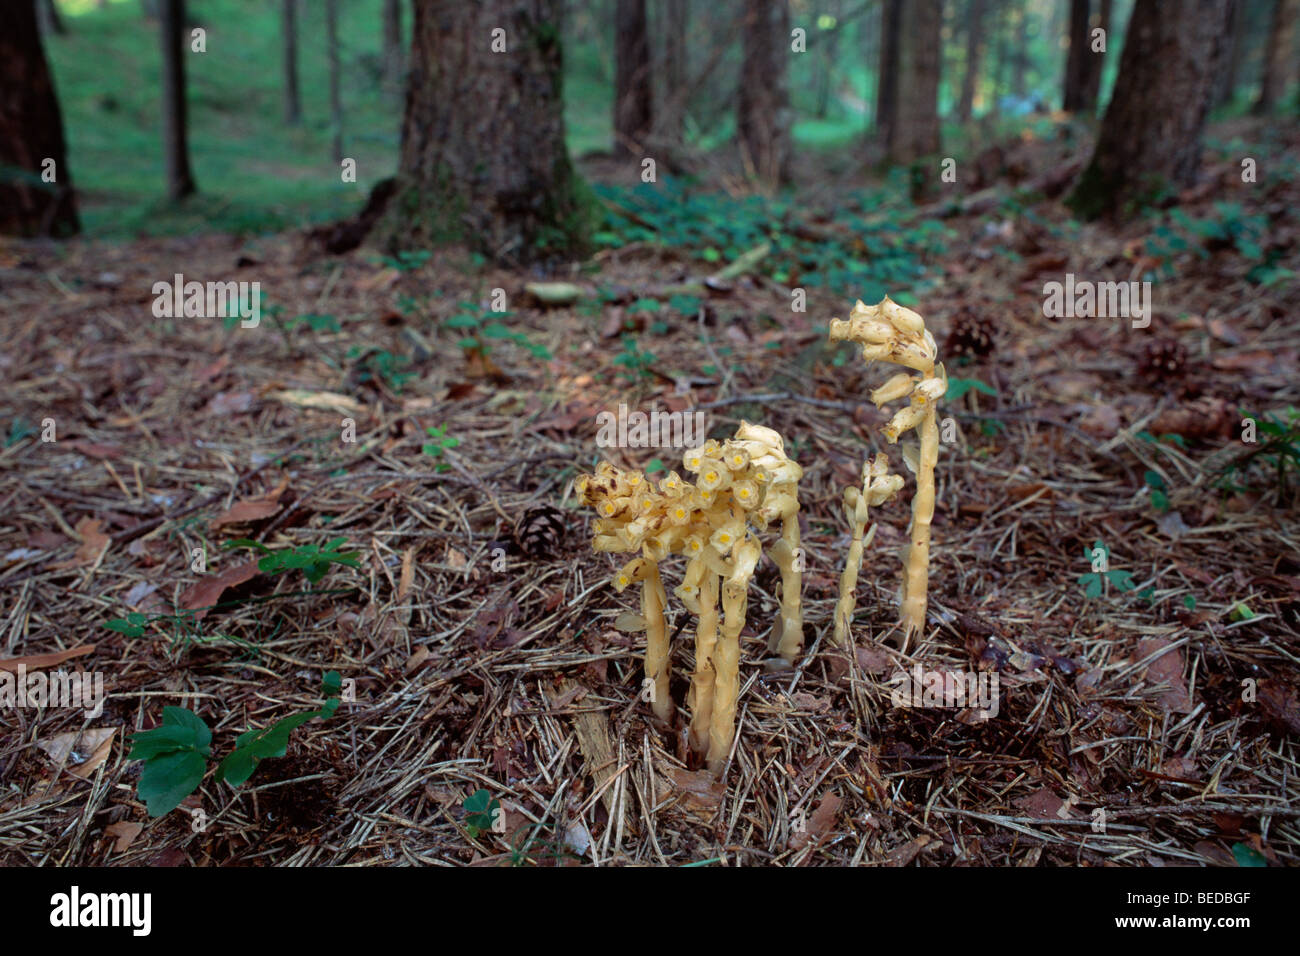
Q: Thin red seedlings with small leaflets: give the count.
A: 0